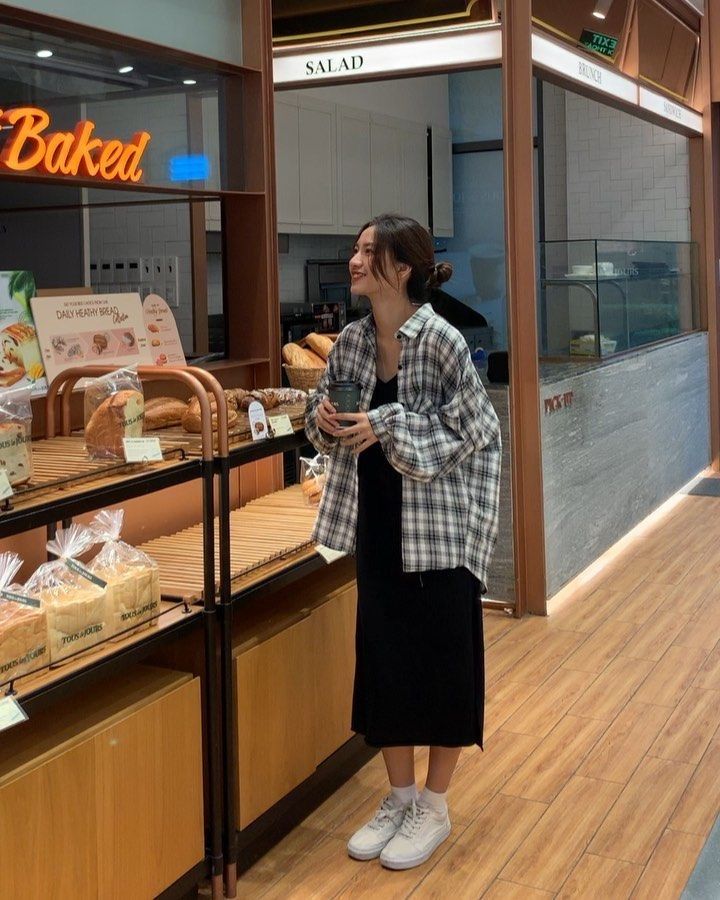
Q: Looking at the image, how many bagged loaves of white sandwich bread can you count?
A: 3